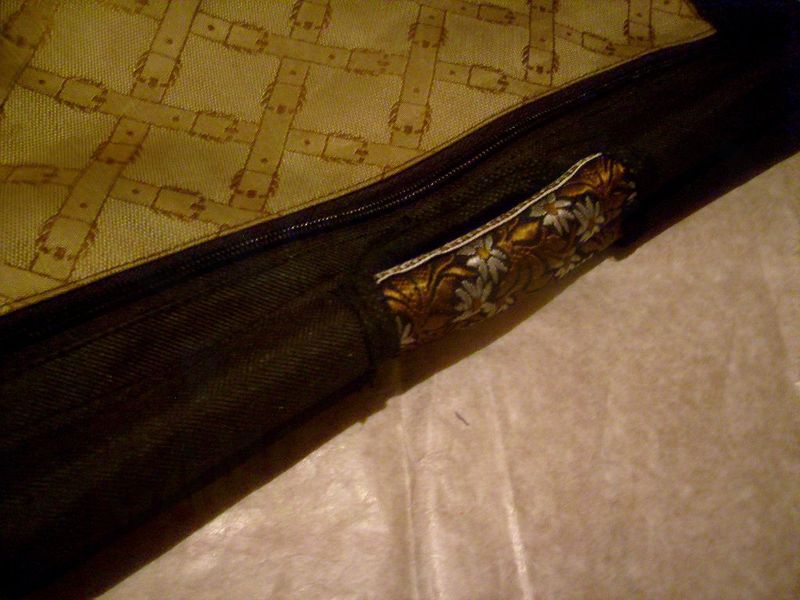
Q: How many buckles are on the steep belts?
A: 12